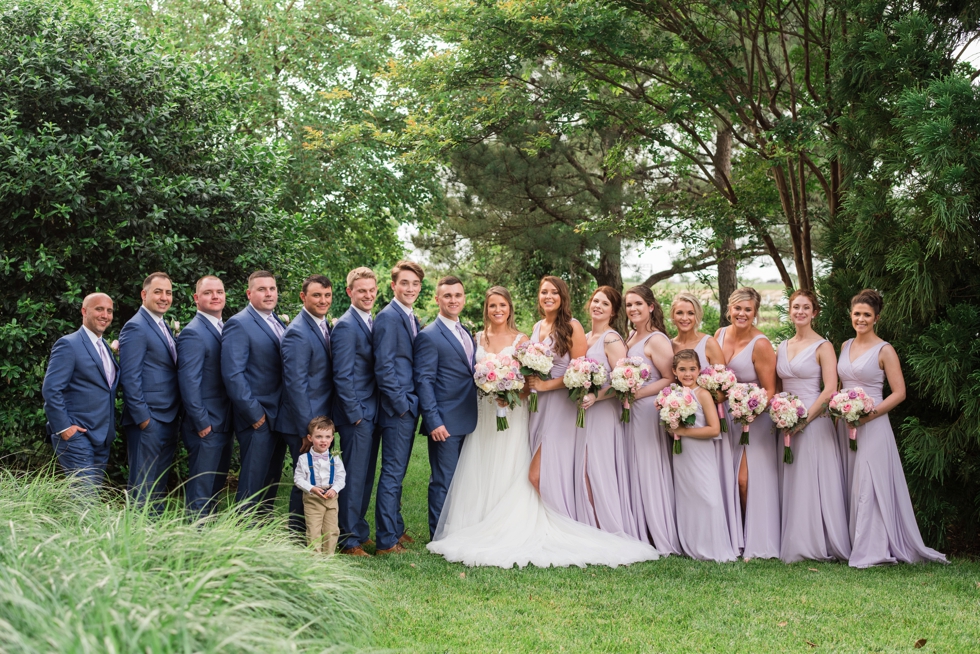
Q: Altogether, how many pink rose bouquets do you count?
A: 9